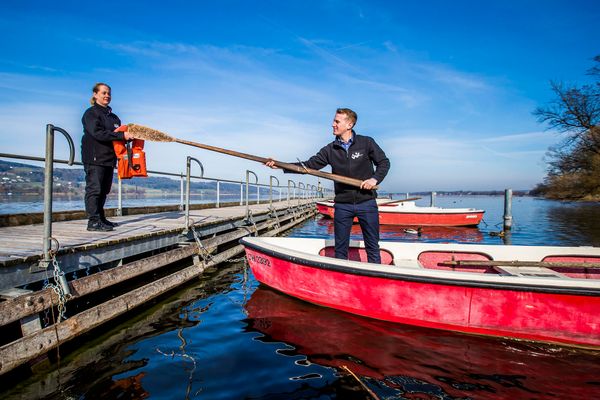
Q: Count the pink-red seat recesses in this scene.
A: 3